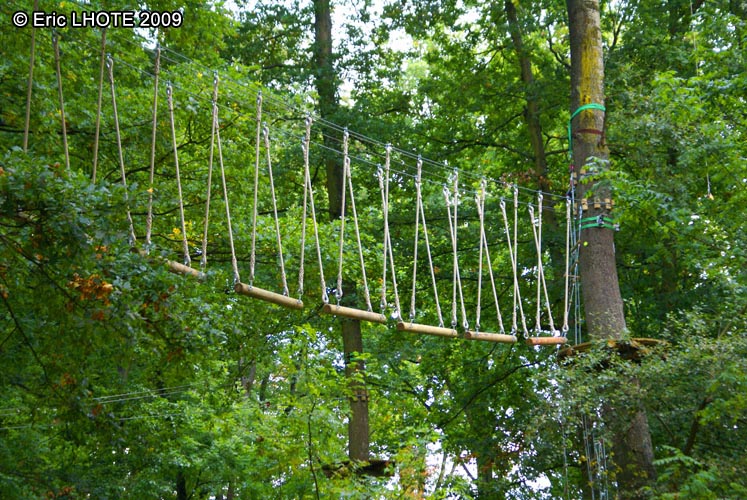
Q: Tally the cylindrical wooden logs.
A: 6